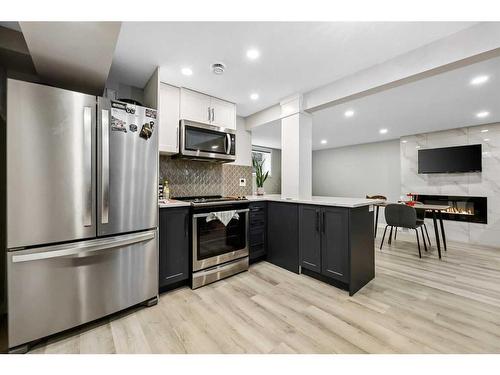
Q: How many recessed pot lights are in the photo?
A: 8